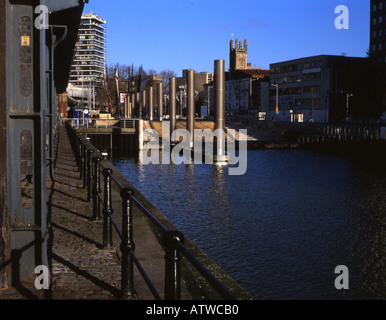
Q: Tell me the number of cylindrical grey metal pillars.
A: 10